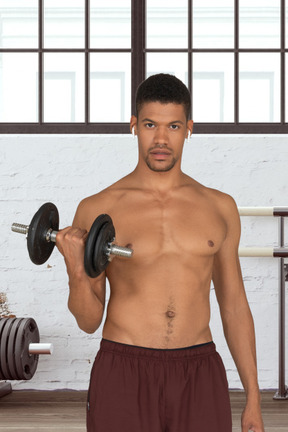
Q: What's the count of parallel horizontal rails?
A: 2